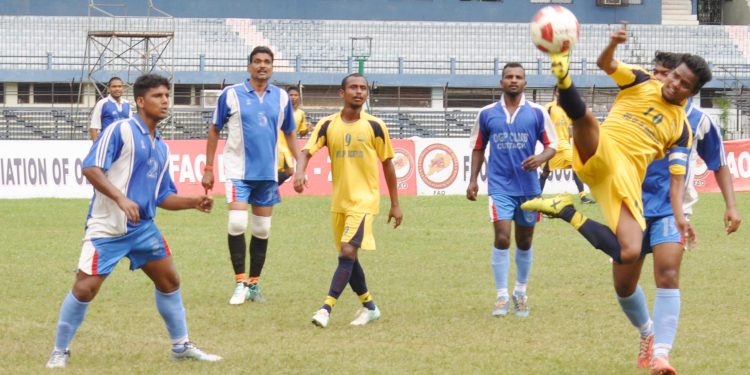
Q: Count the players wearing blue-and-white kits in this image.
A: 5